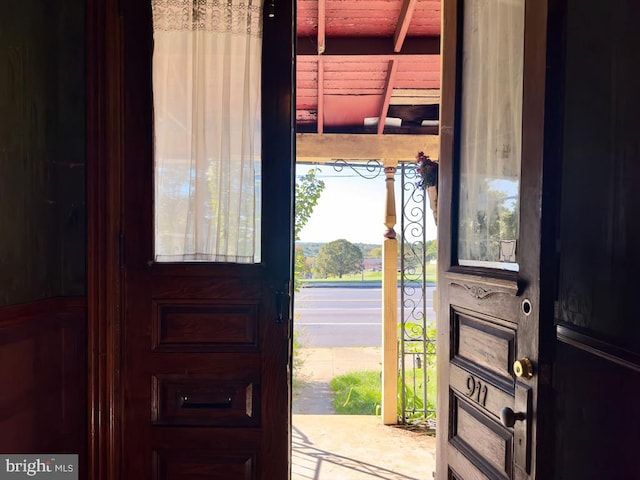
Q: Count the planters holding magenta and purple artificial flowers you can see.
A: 1